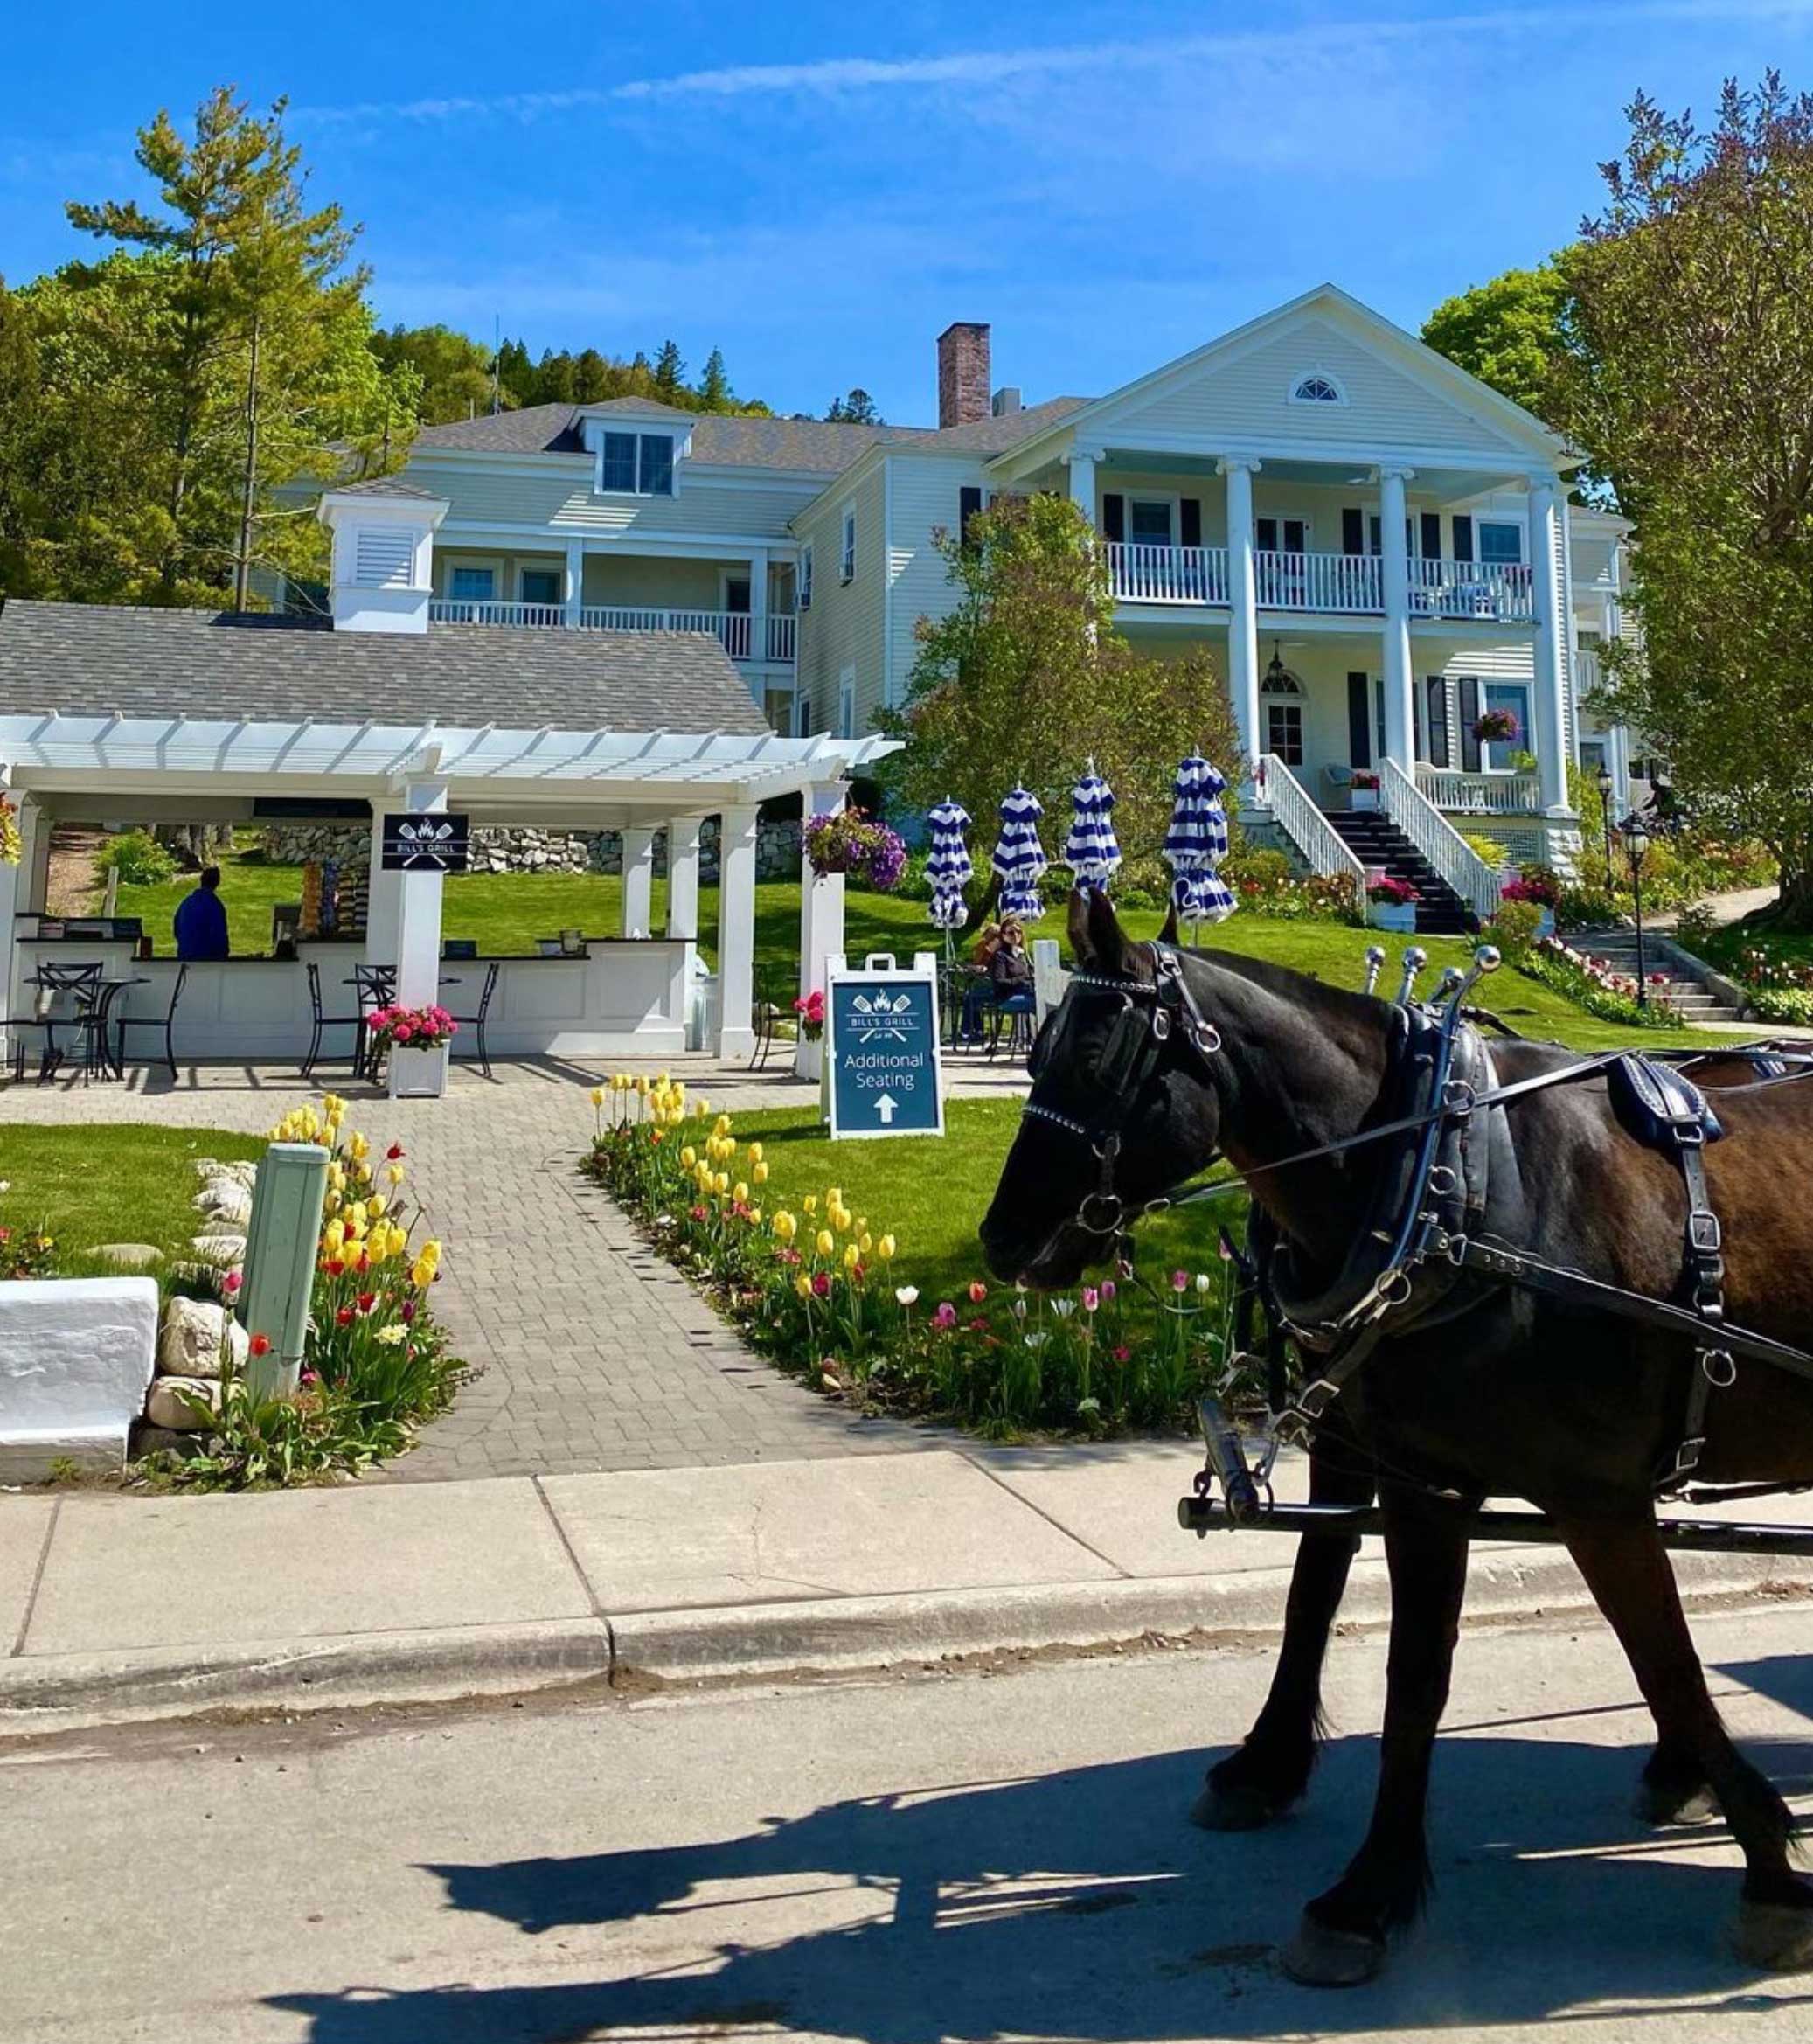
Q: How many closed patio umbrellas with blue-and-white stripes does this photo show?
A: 4